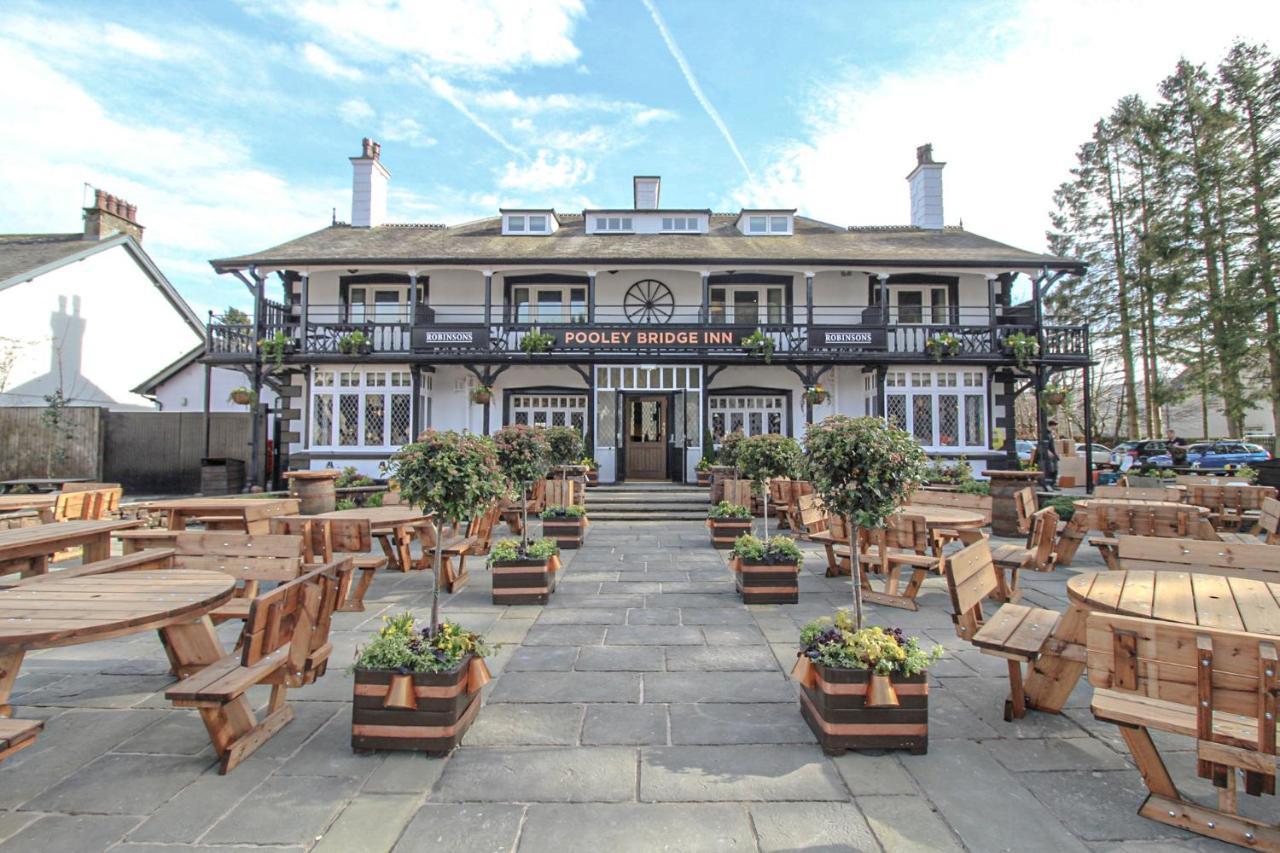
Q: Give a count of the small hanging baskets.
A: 4